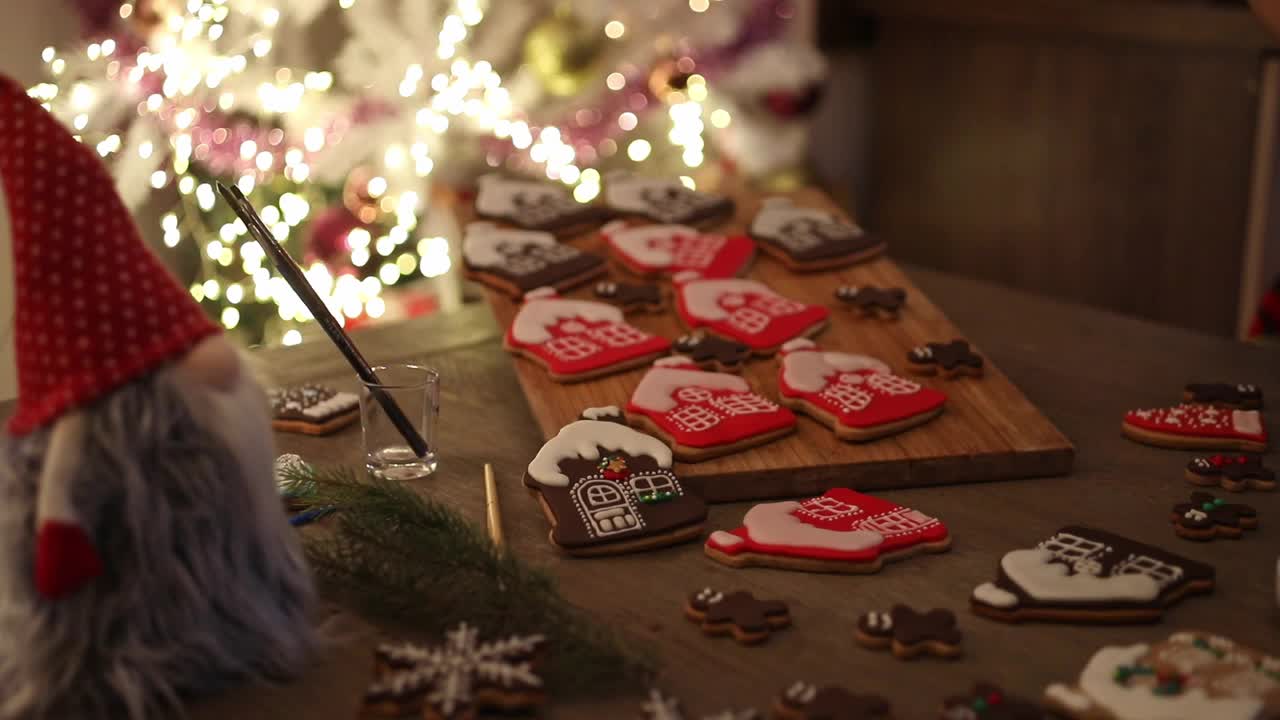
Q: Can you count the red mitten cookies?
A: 1